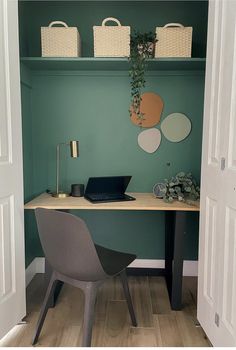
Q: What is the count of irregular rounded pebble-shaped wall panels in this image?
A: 3